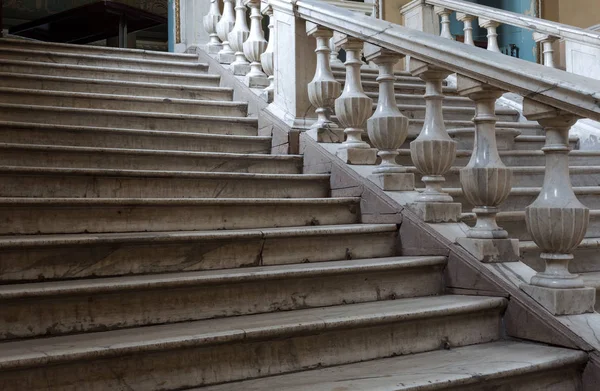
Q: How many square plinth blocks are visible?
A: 11